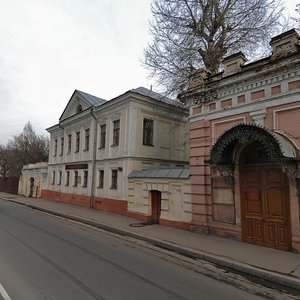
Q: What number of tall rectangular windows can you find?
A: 15